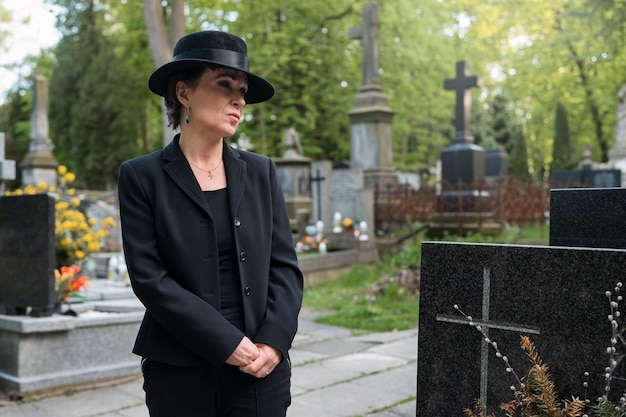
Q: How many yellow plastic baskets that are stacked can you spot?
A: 0